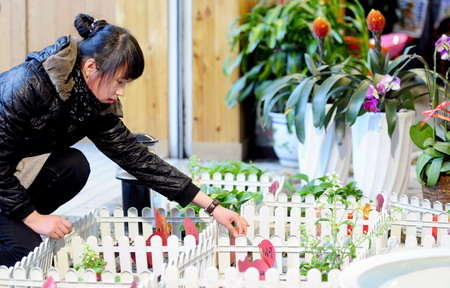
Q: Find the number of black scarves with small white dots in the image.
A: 1